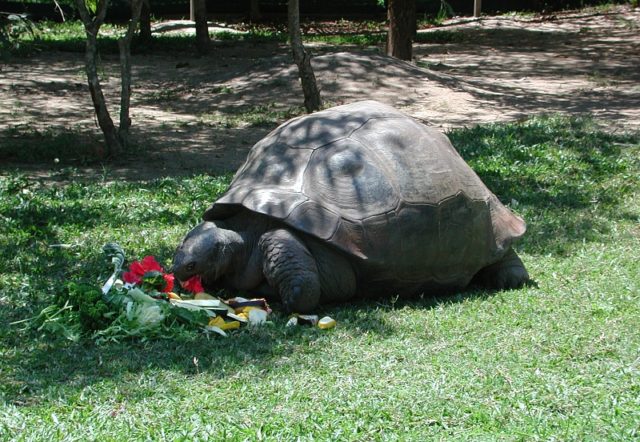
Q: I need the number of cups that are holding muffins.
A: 0